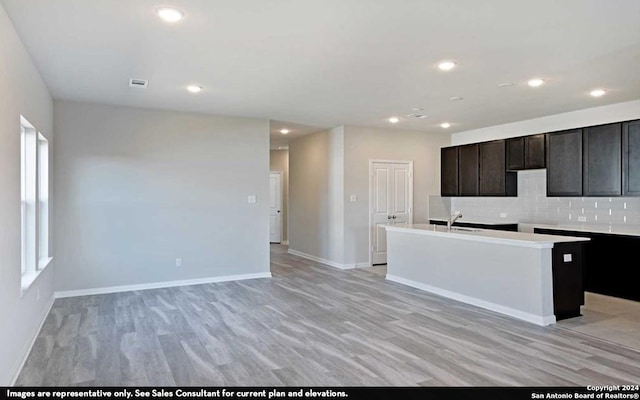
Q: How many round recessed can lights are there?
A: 8